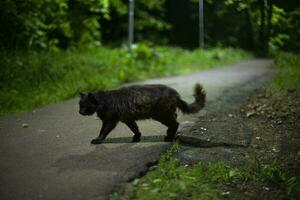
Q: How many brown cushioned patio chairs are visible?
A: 0